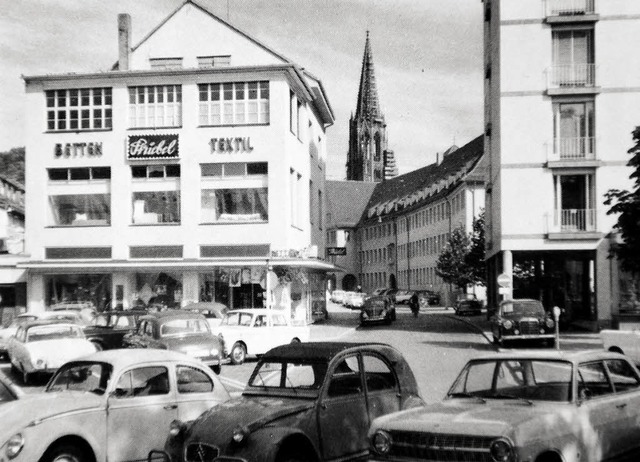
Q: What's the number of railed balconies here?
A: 4